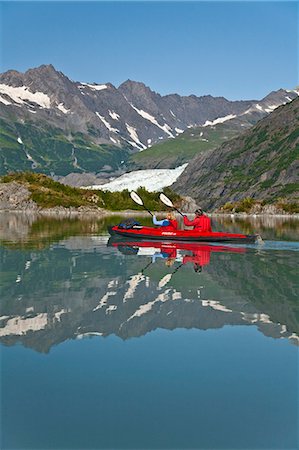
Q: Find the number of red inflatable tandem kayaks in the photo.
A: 1